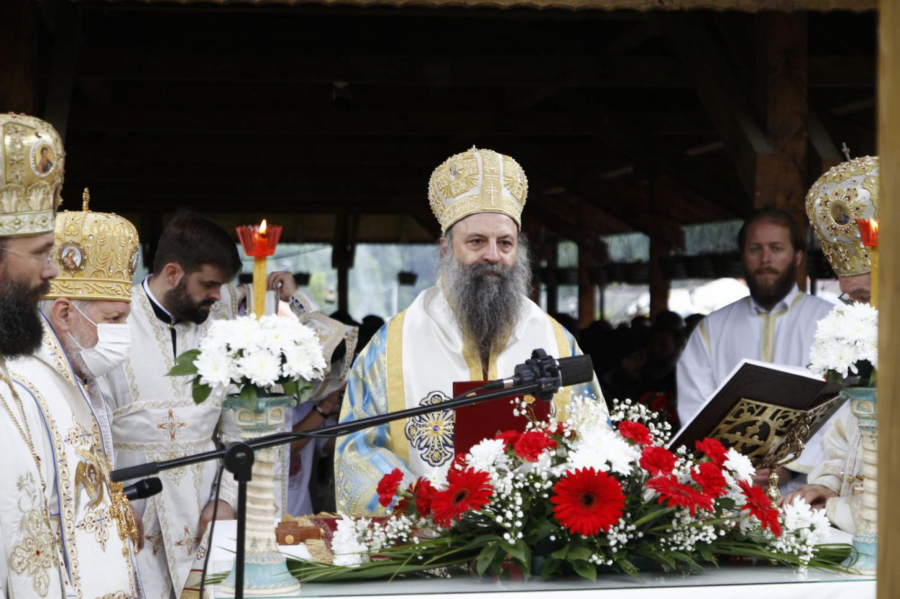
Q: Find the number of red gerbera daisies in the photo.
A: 4